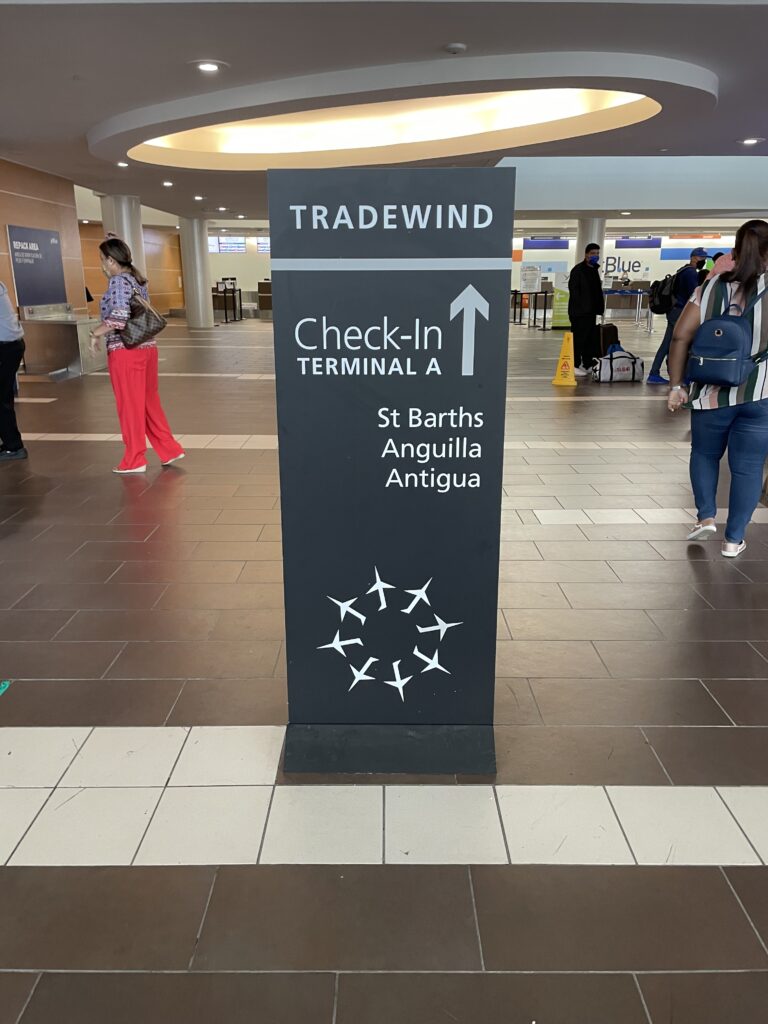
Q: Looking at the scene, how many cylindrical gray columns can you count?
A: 3